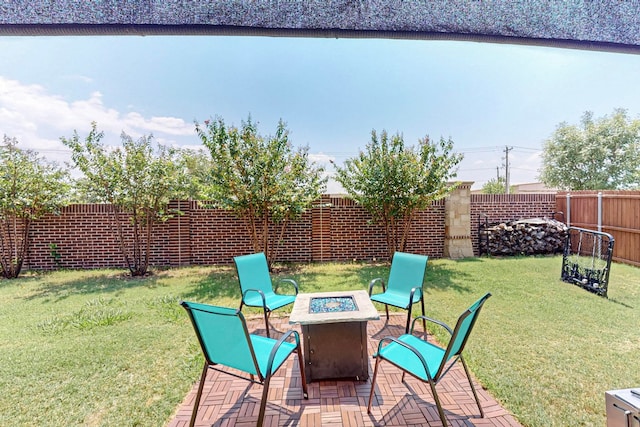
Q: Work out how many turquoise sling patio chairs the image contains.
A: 4